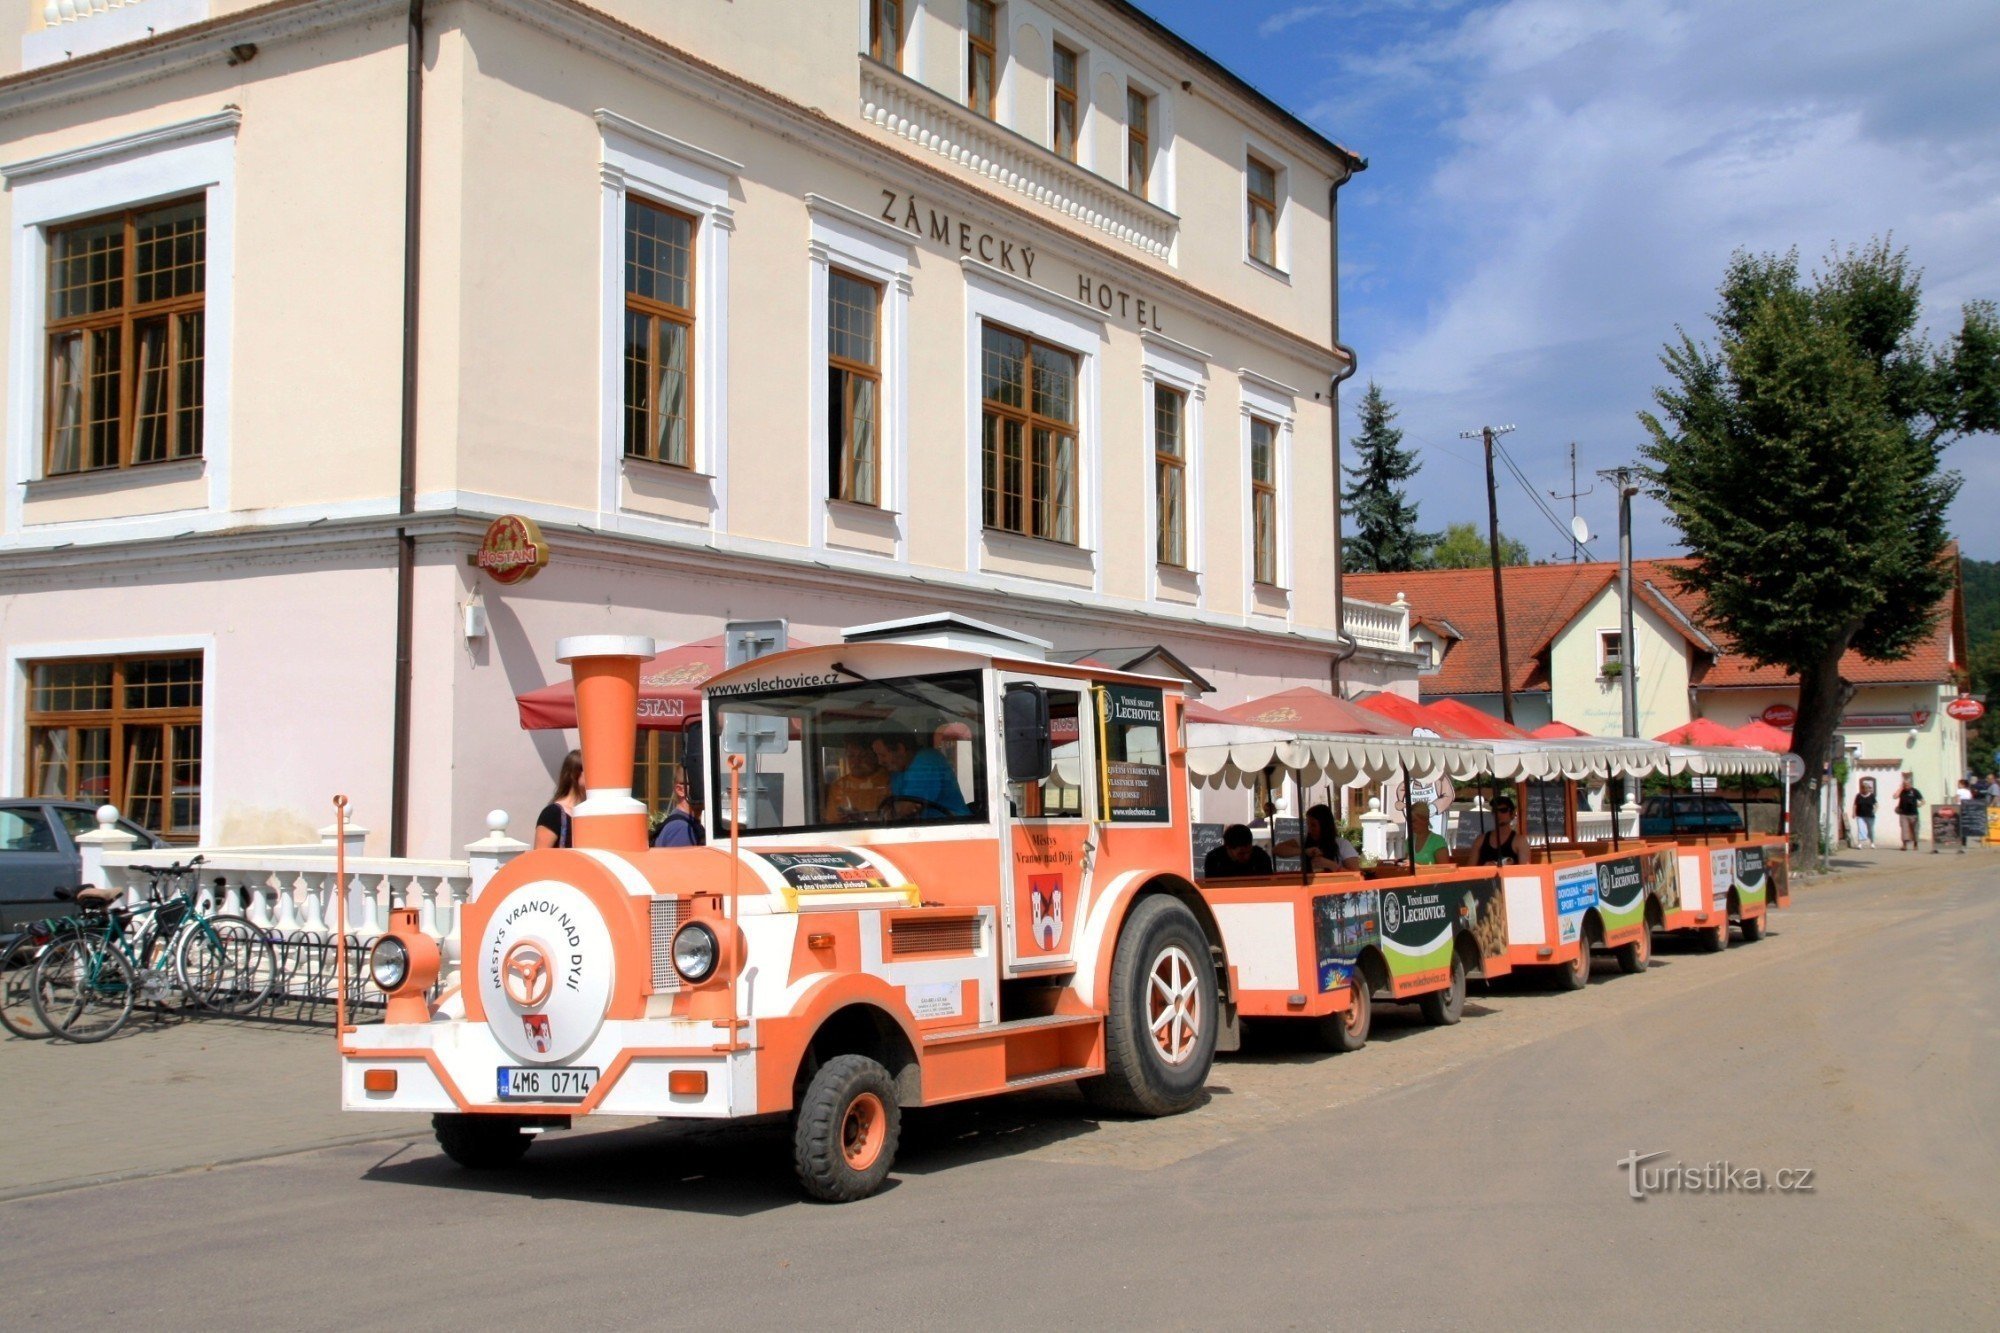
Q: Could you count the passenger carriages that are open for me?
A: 3